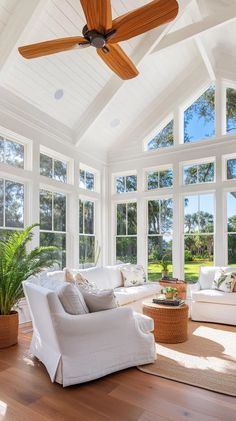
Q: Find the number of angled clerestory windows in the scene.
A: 3